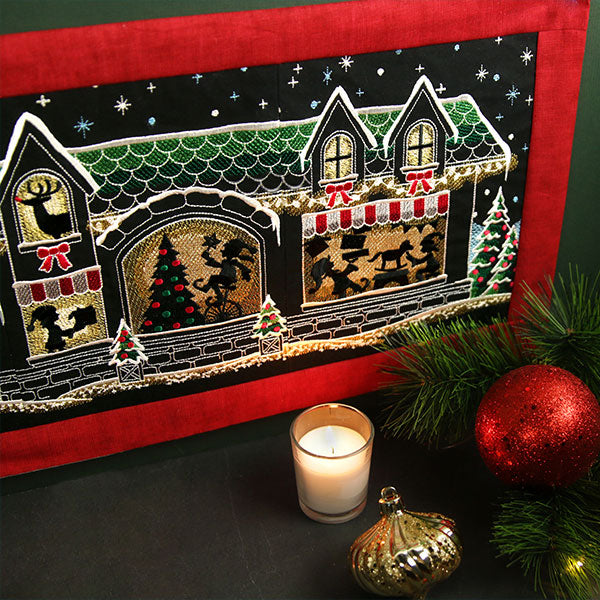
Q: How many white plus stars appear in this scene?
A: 9